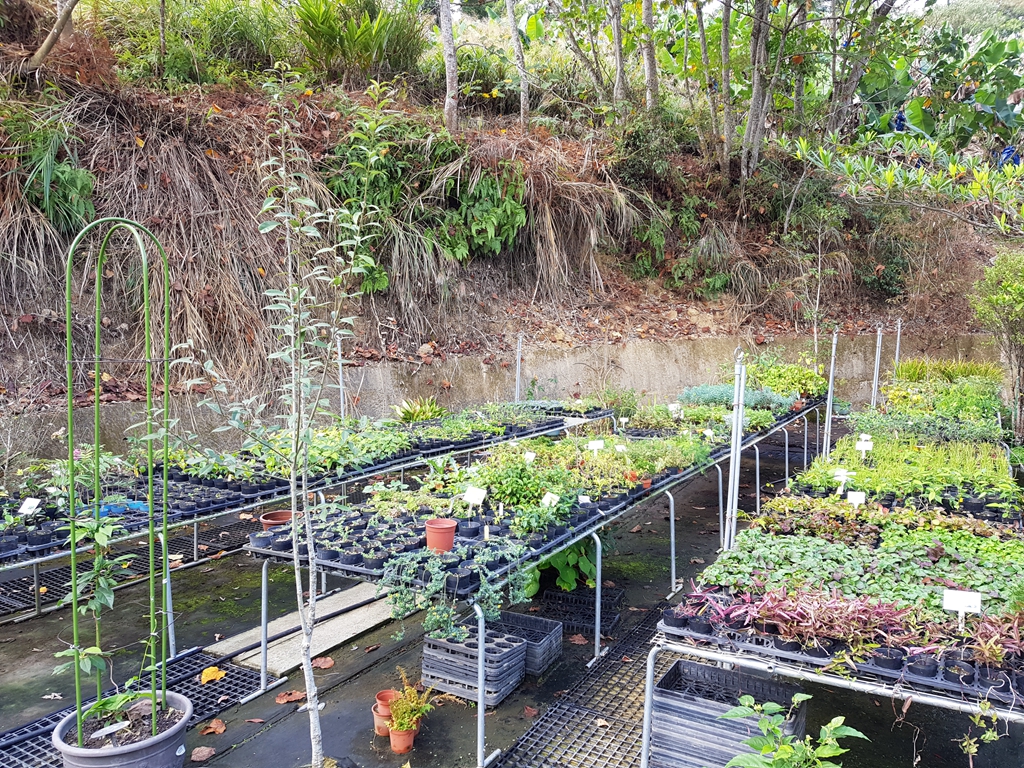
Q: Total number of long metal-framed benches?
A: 3